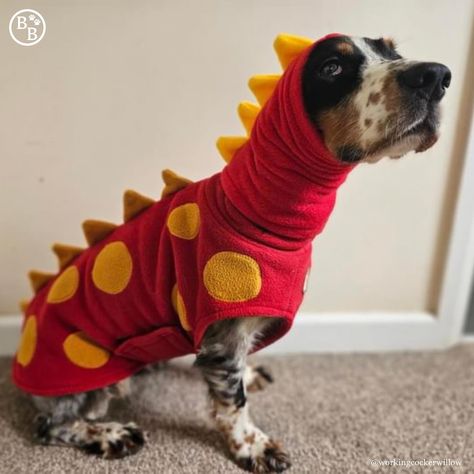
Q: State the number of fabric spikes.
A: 10